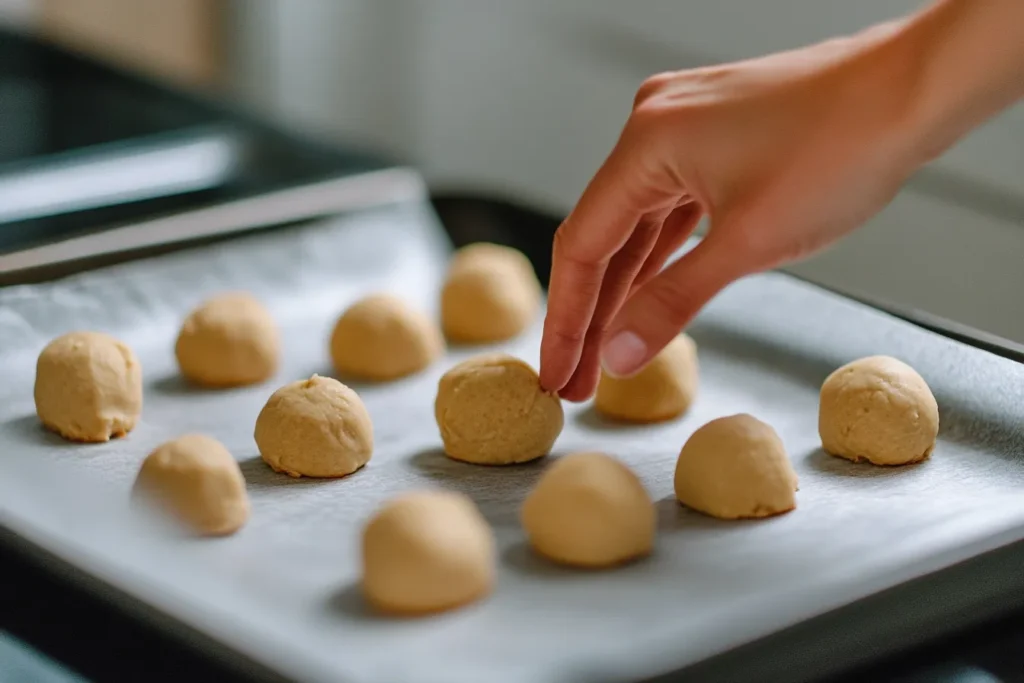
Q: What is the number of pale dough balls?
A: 12